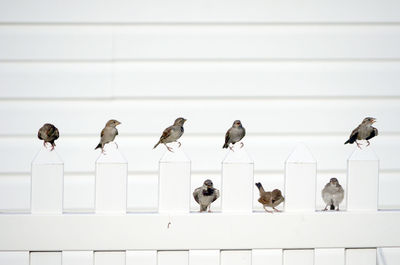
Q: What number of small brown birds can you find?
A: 8